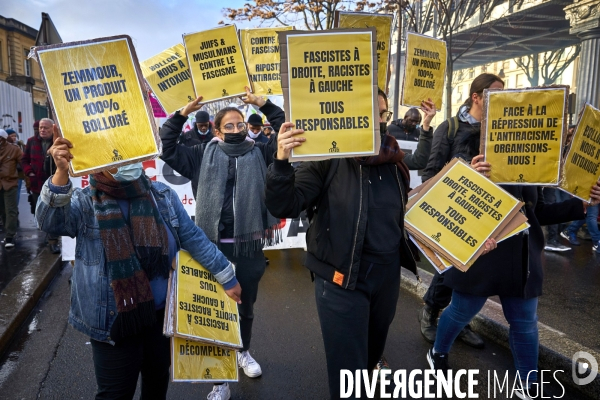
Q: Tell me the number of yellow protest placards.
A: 12